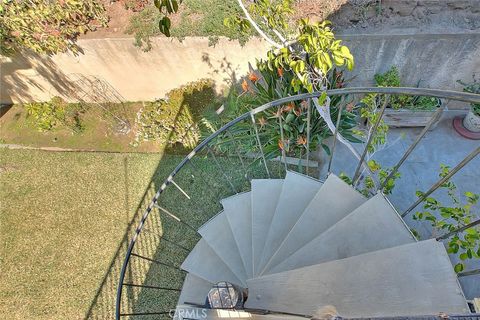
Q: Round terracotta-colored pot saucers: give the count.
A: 1